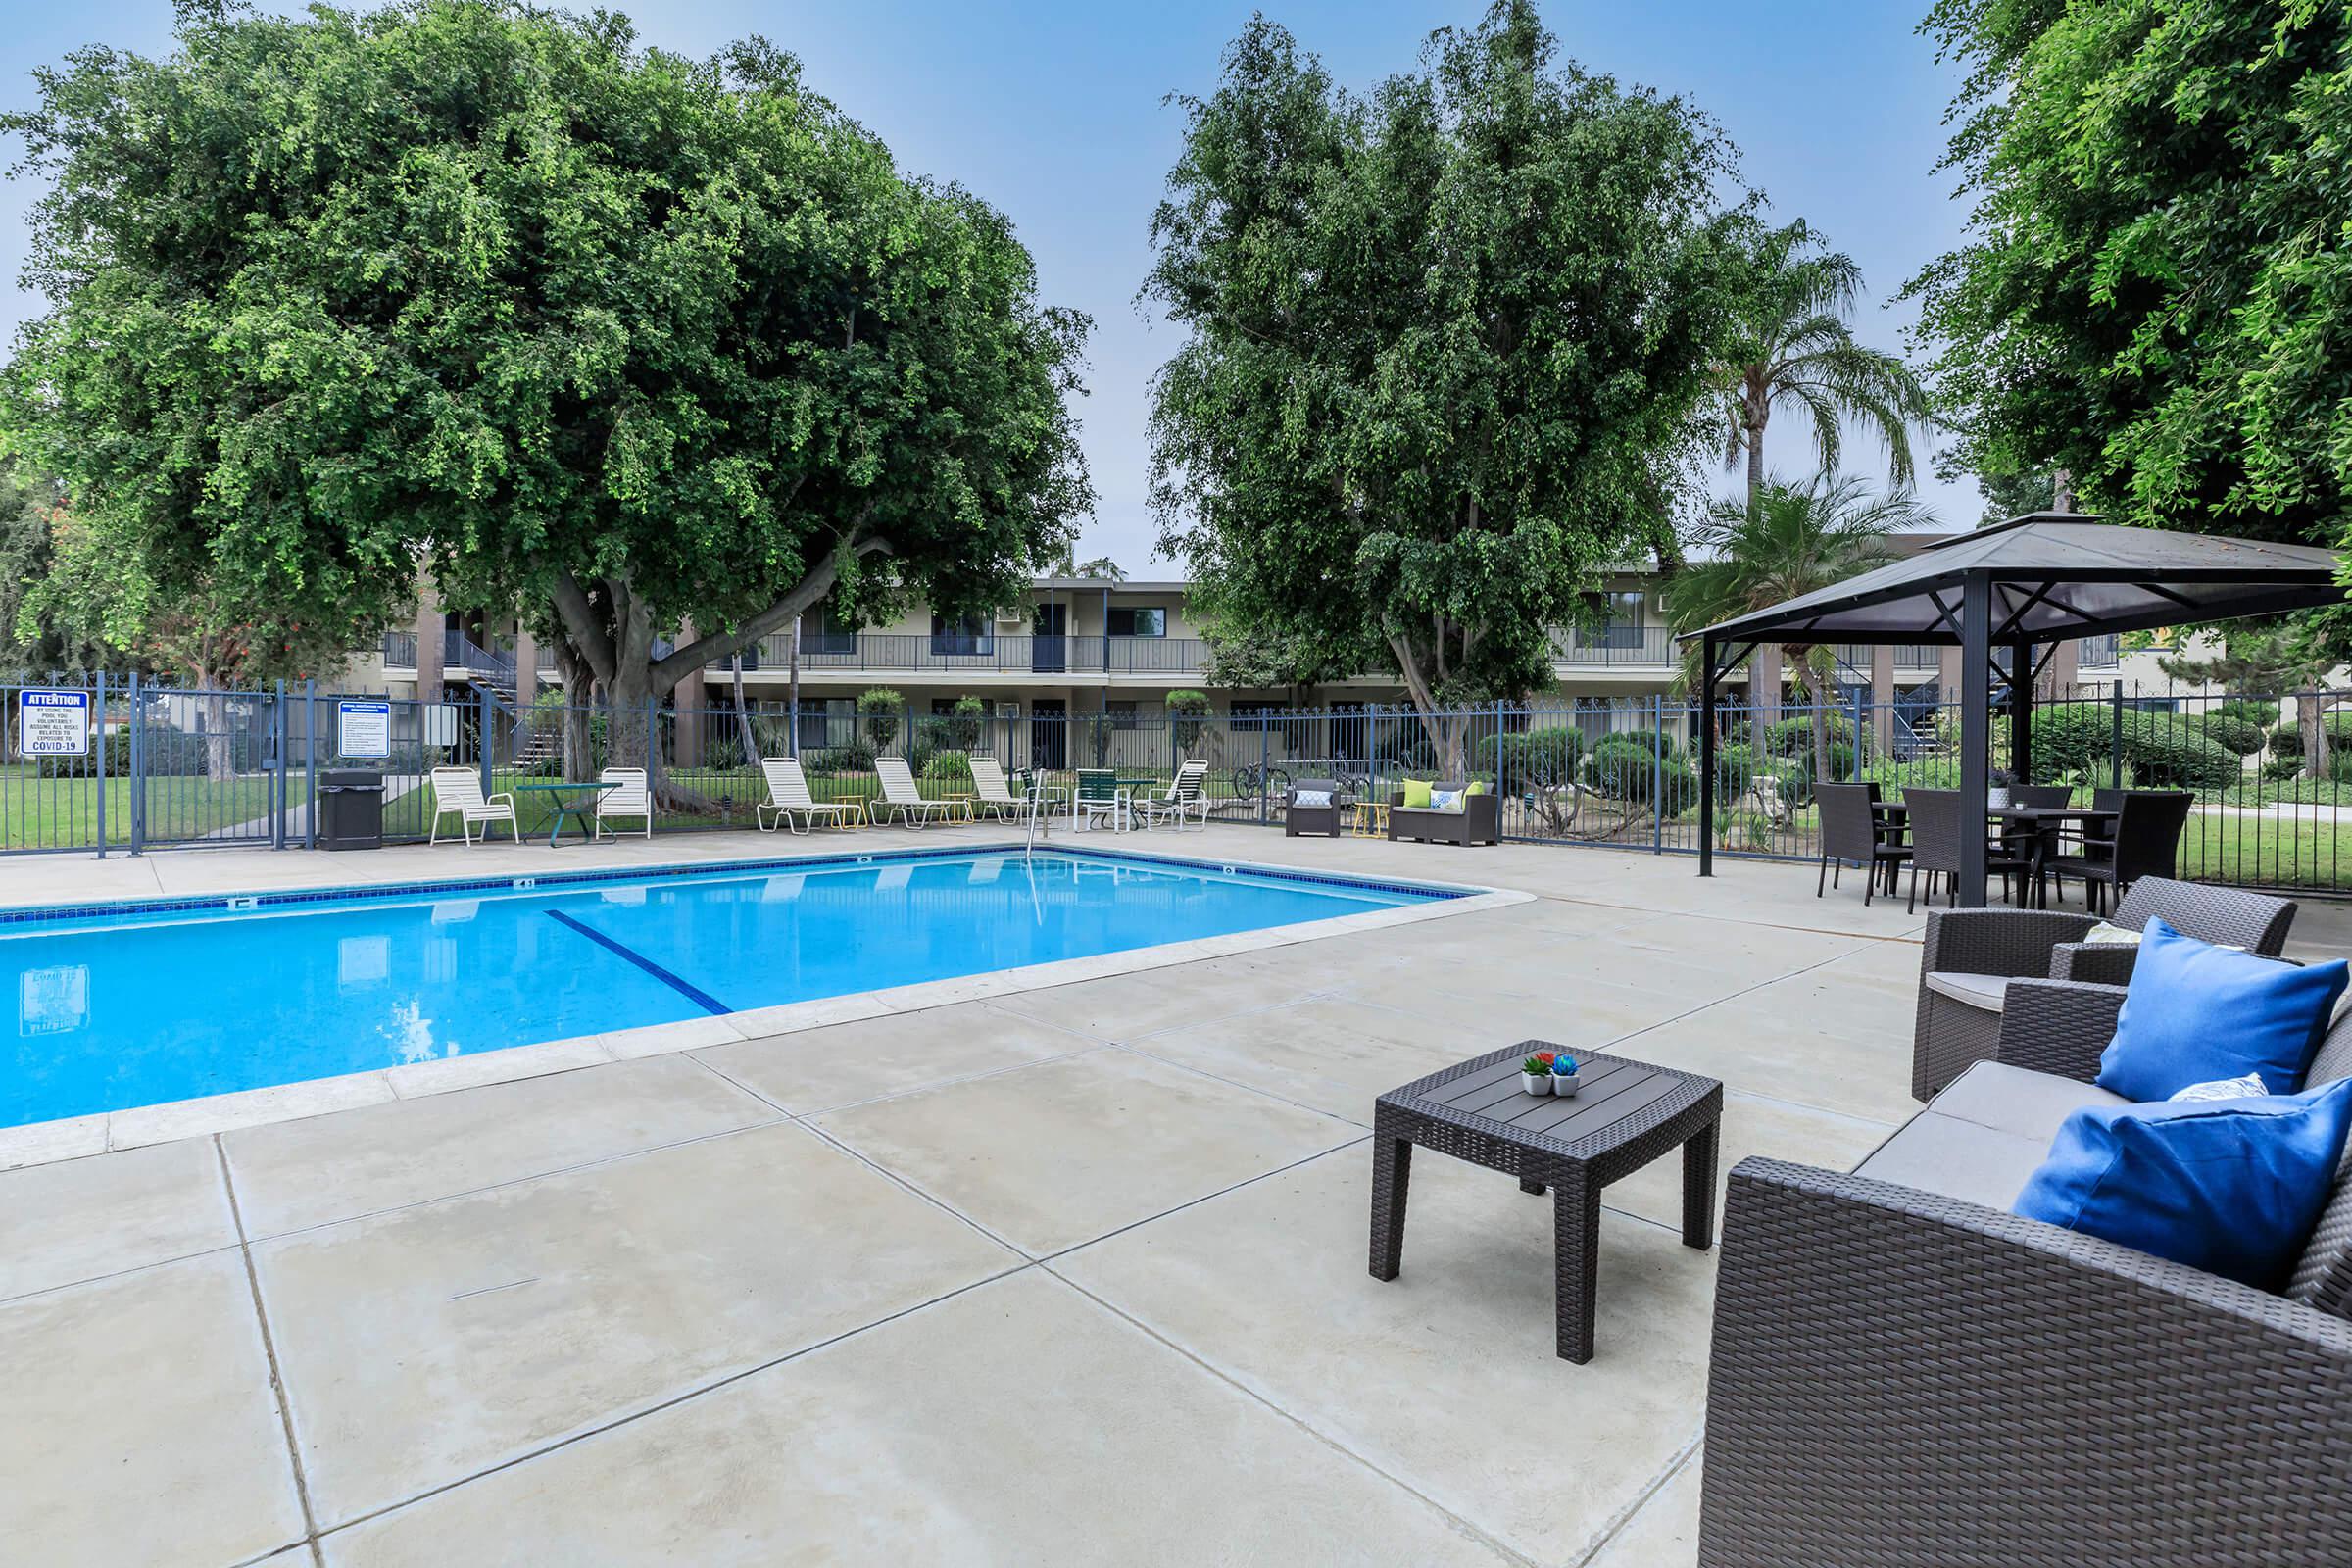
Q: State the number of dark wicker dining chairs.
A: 6